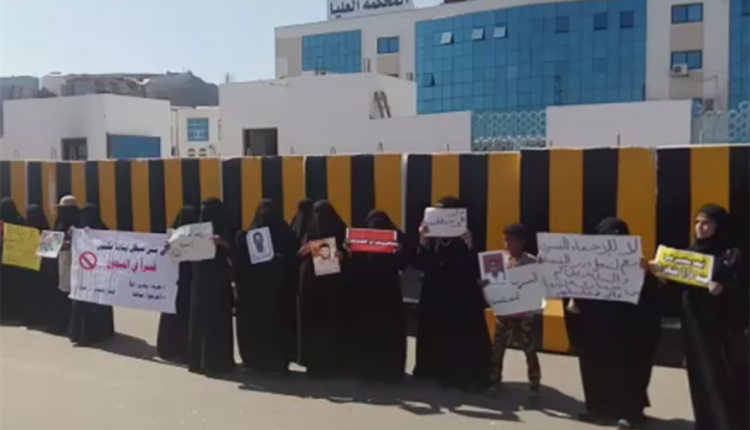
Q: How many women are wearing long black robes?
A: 13